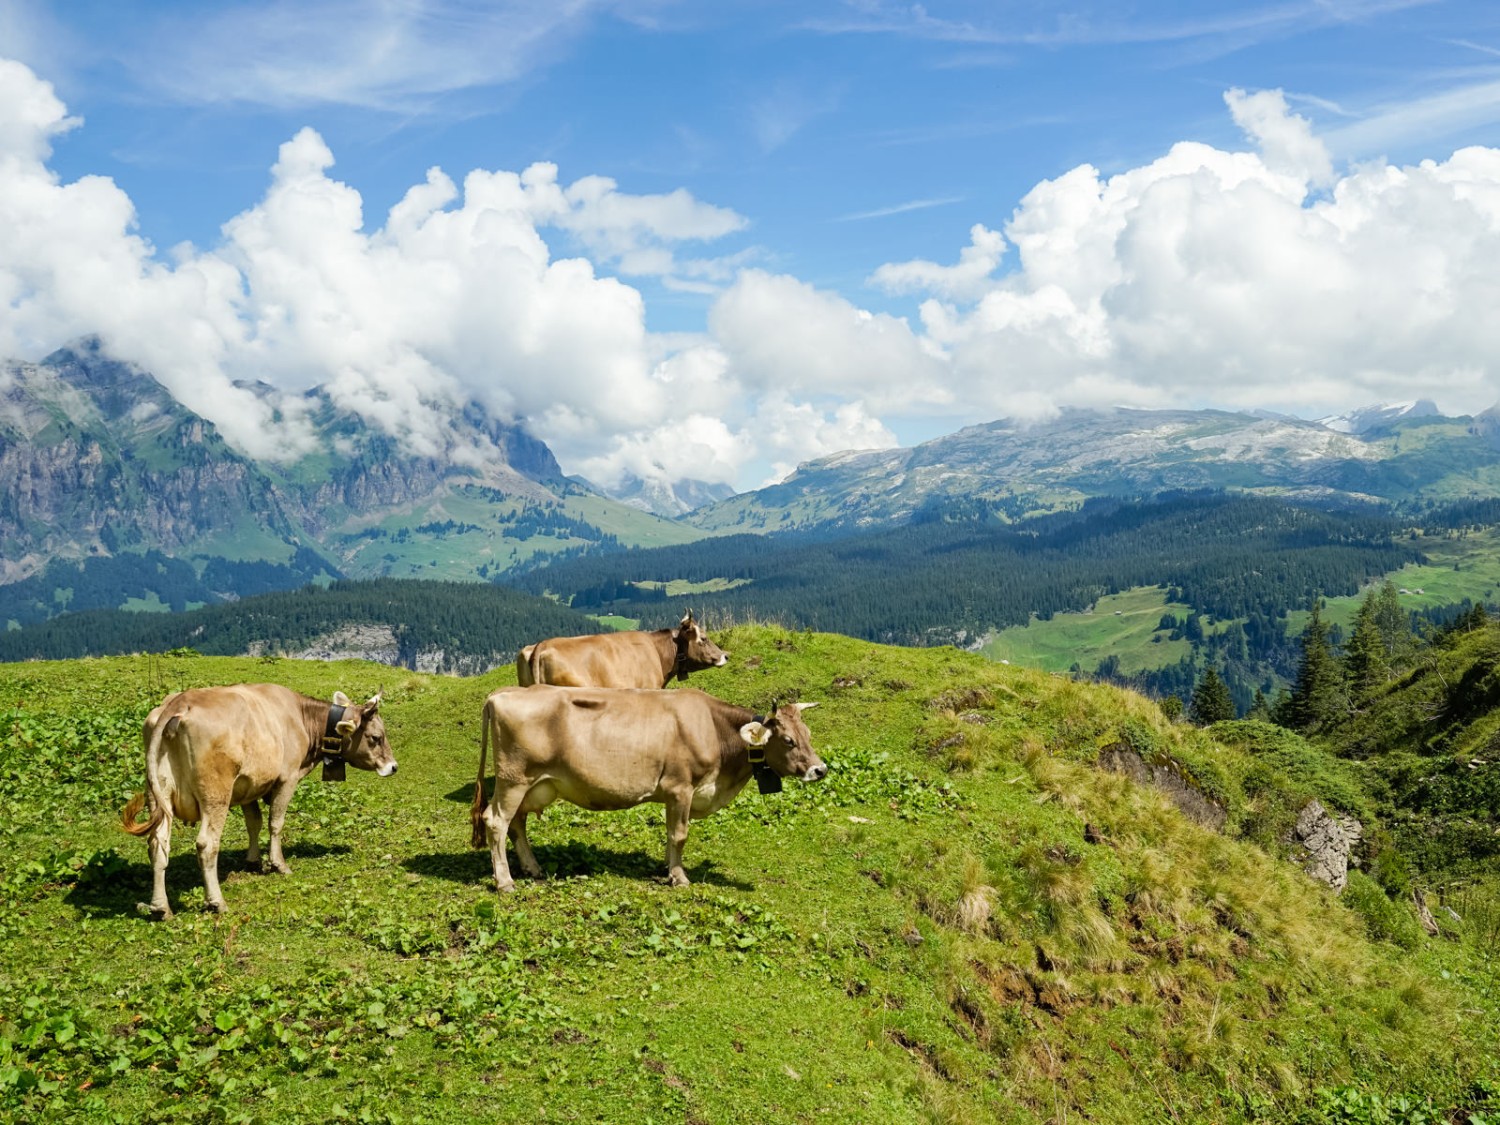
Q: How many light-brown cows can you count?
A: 3